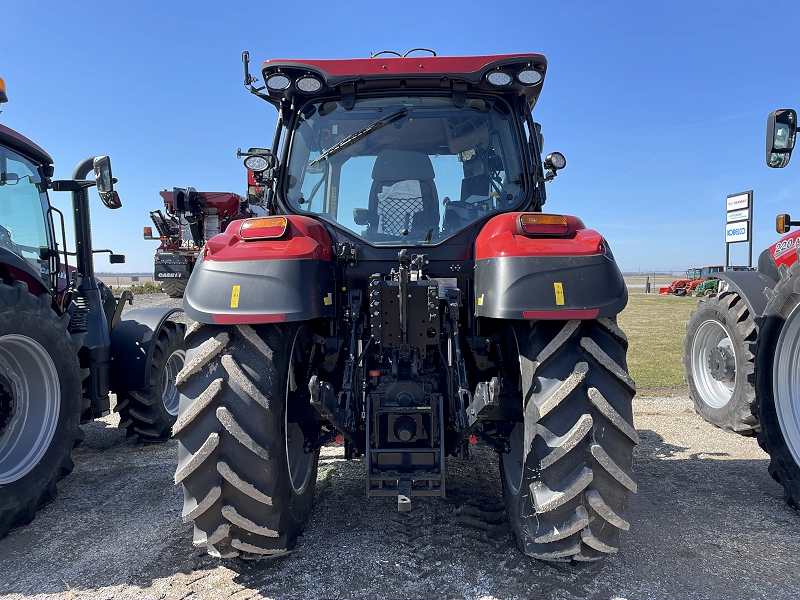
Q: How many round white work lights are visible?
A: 6